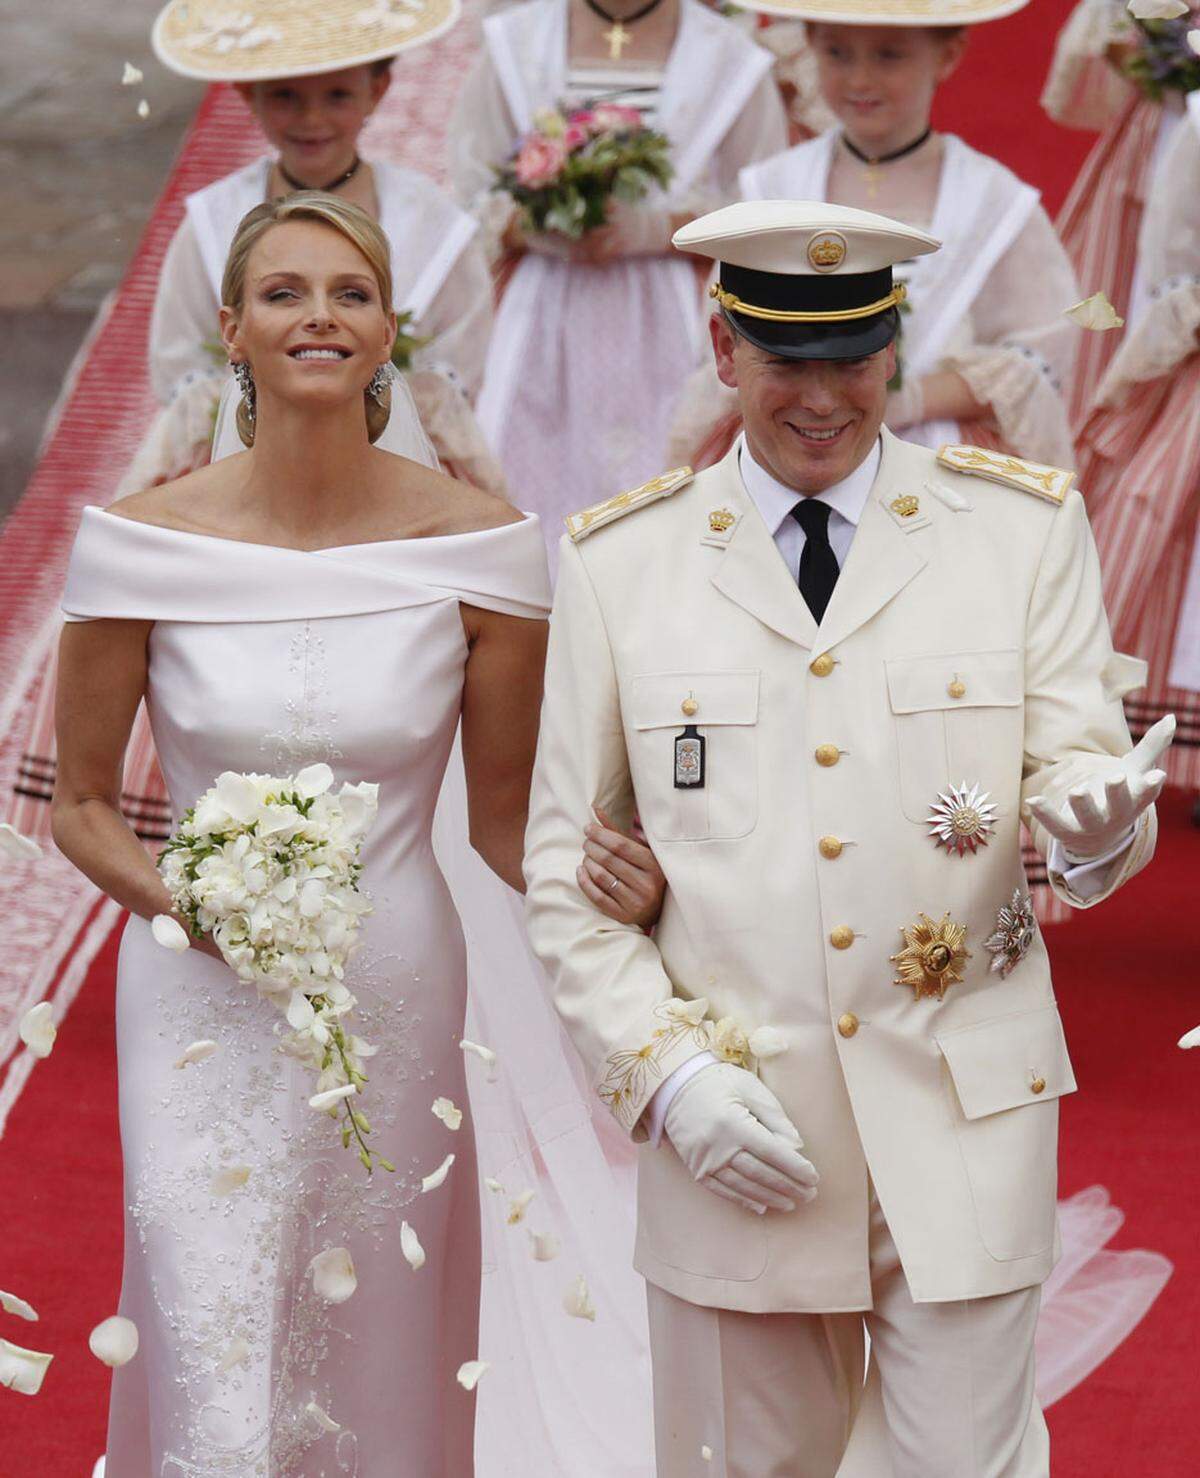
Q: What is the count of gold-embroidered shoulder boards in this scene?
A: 2